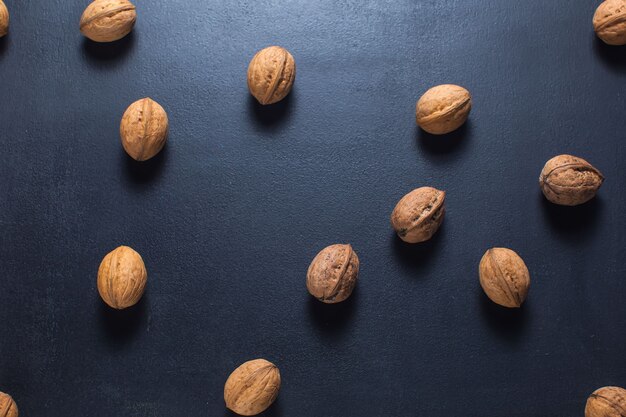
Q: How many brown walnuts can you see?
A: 14